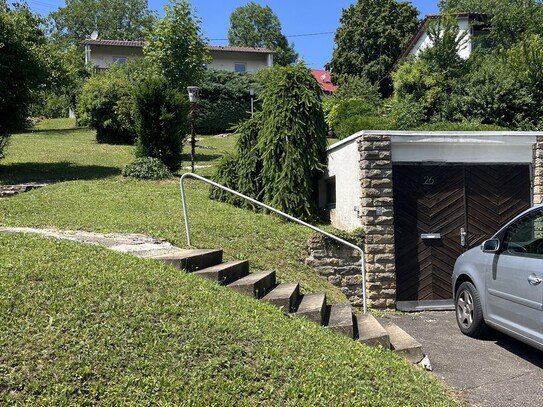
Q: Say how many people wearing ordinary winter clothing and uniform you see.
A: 0